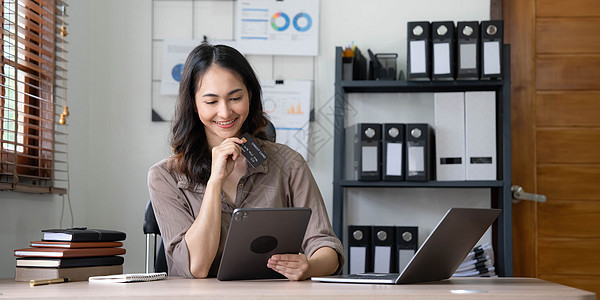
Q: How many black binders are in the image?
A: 10